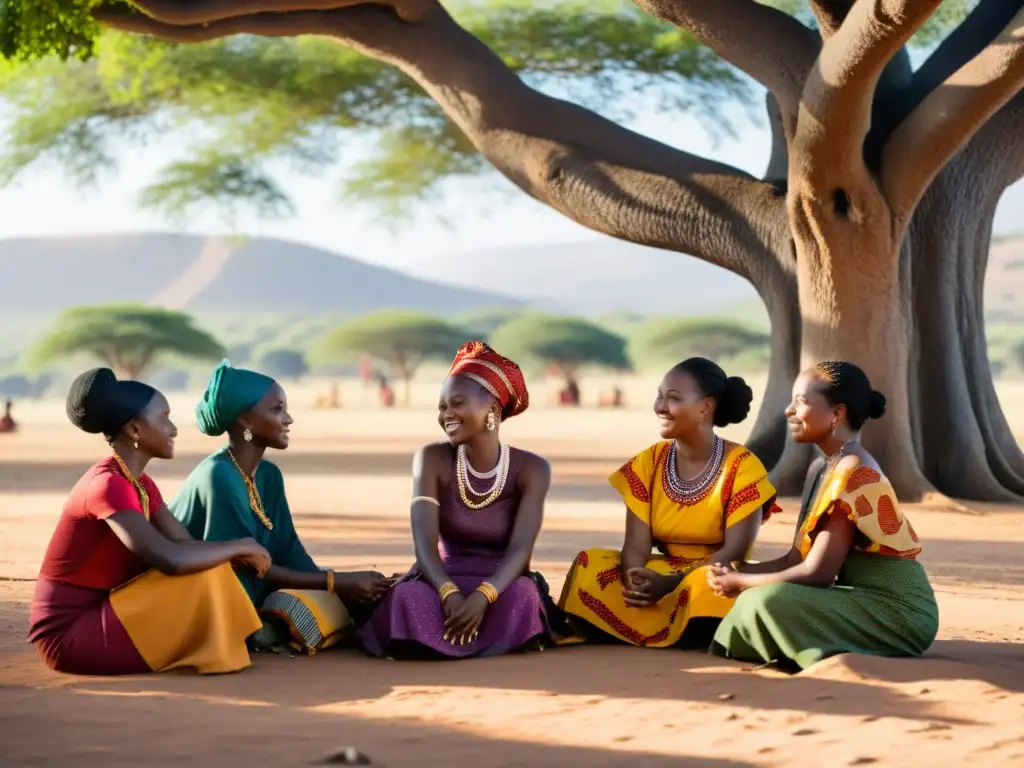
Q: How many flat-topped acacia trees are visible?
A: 4